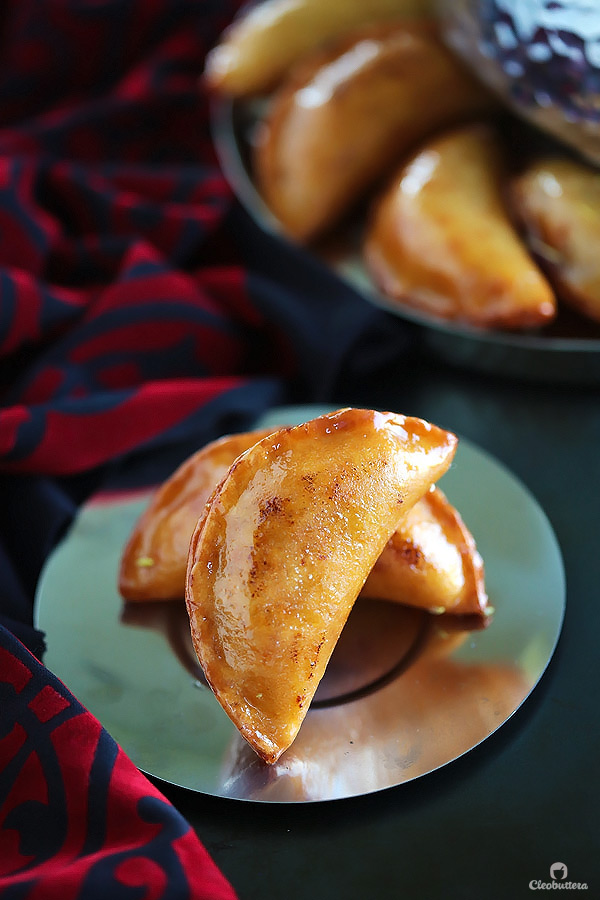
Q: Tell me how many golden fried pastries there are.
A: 6